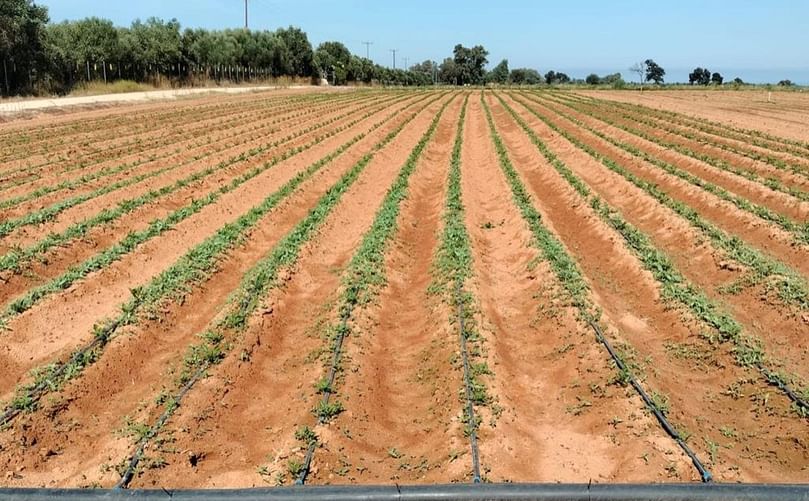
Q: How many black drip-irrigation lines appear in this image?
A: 6